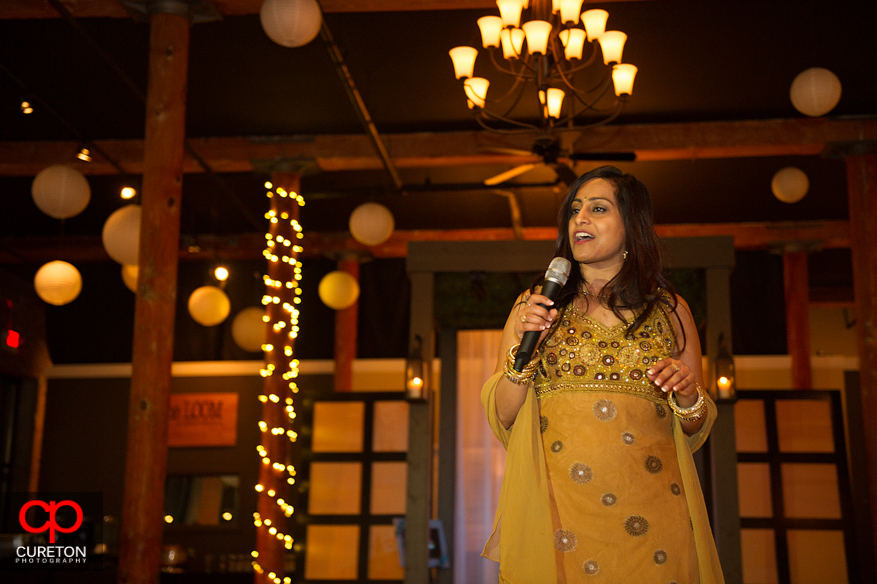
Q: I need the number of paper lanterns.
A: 11